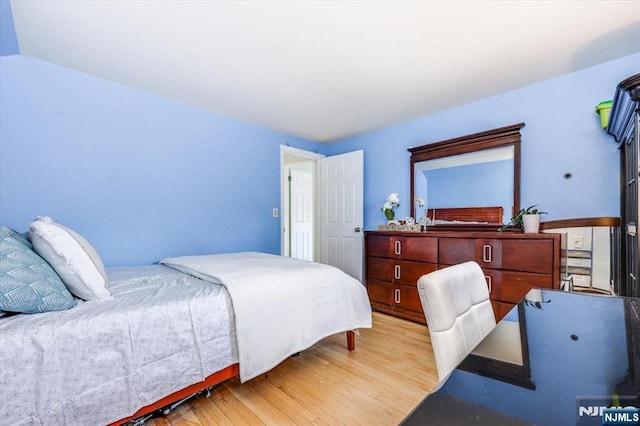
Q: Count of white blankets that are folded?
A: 1